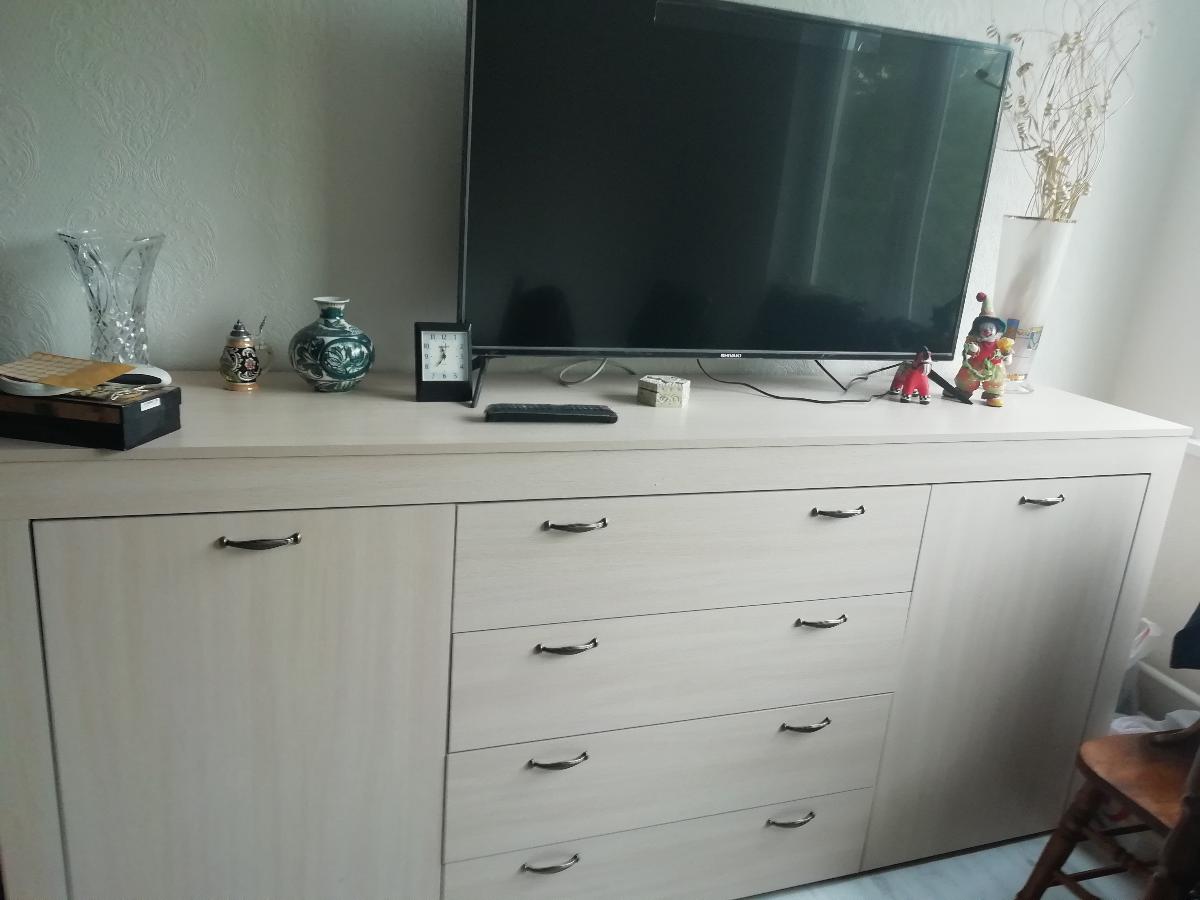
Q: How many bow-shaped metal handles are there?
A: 10